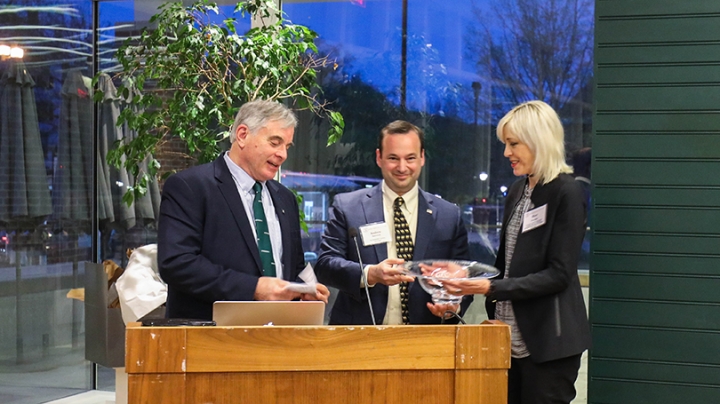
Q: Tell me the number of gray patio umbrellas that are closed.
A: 4